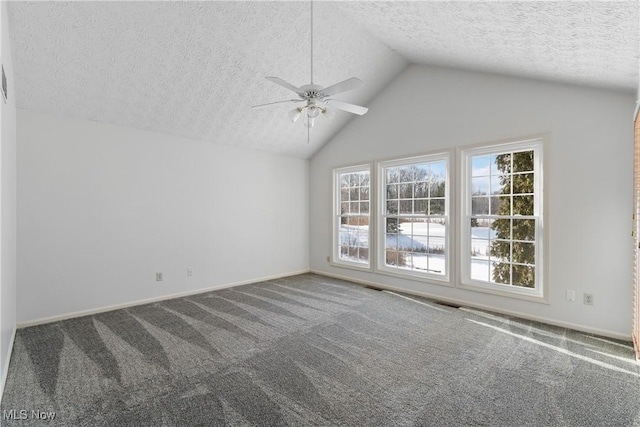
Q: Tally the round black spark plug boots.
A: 0